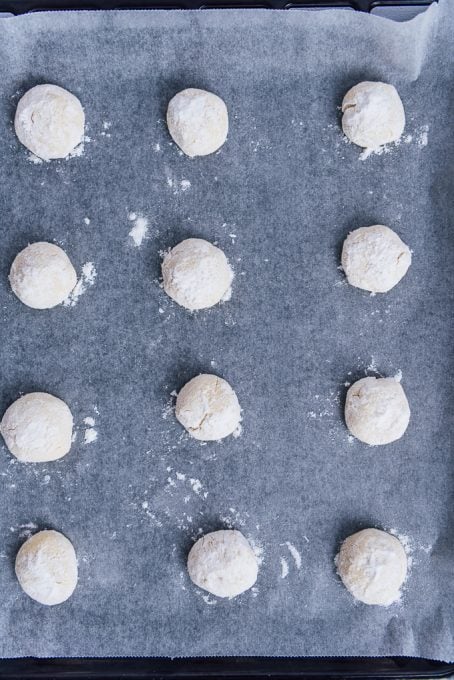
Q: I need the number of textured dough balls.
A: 12